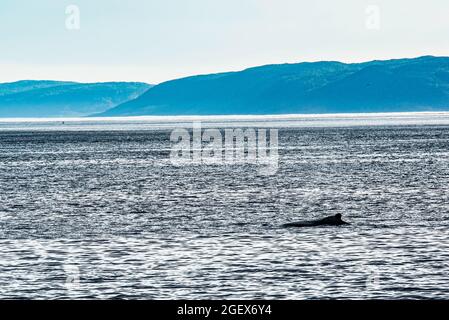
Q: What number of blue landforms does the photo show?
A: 2